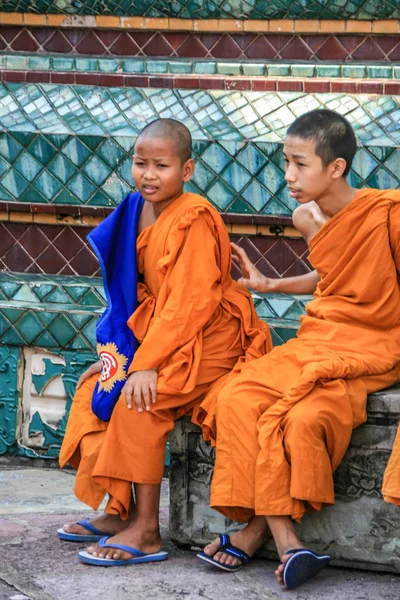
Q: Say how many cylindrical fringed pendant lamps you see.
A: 0